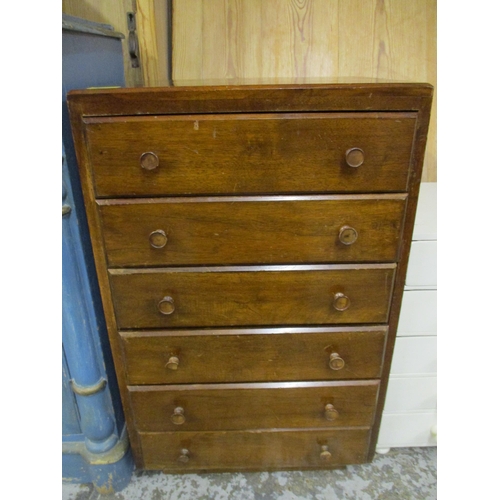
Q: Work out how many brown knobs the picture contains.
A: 12